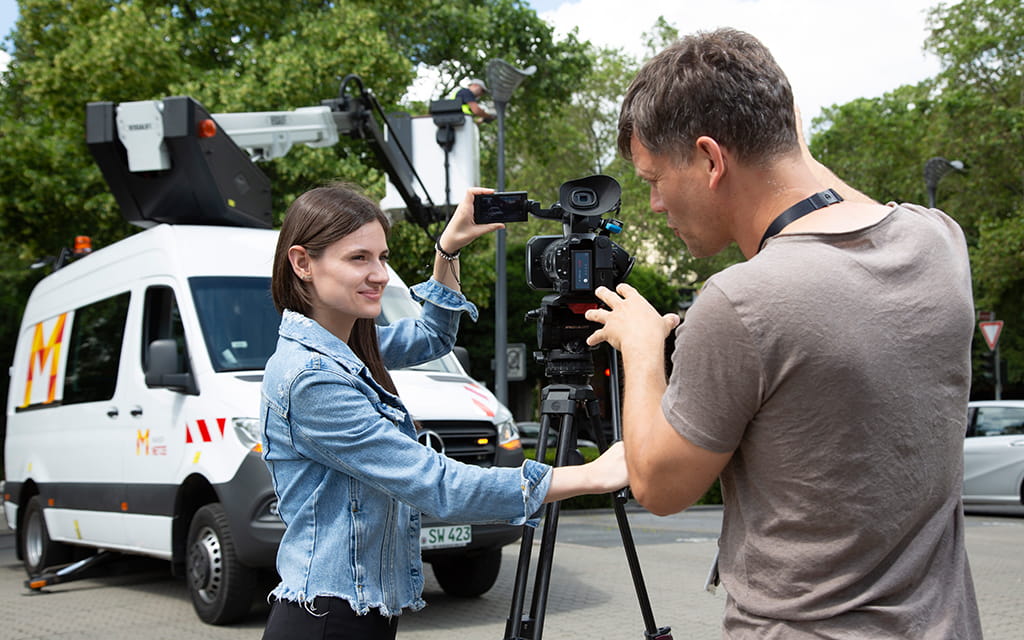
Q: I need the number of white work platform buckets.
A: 1